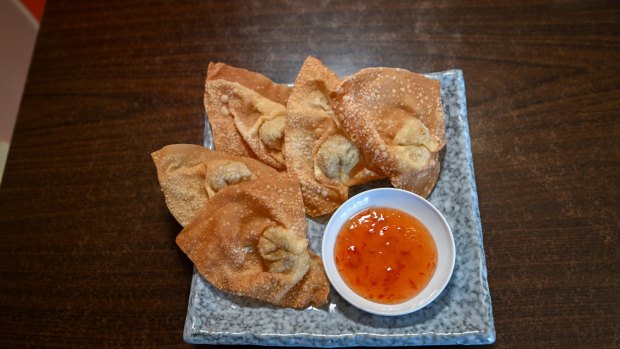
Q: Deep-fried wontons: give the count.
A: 5